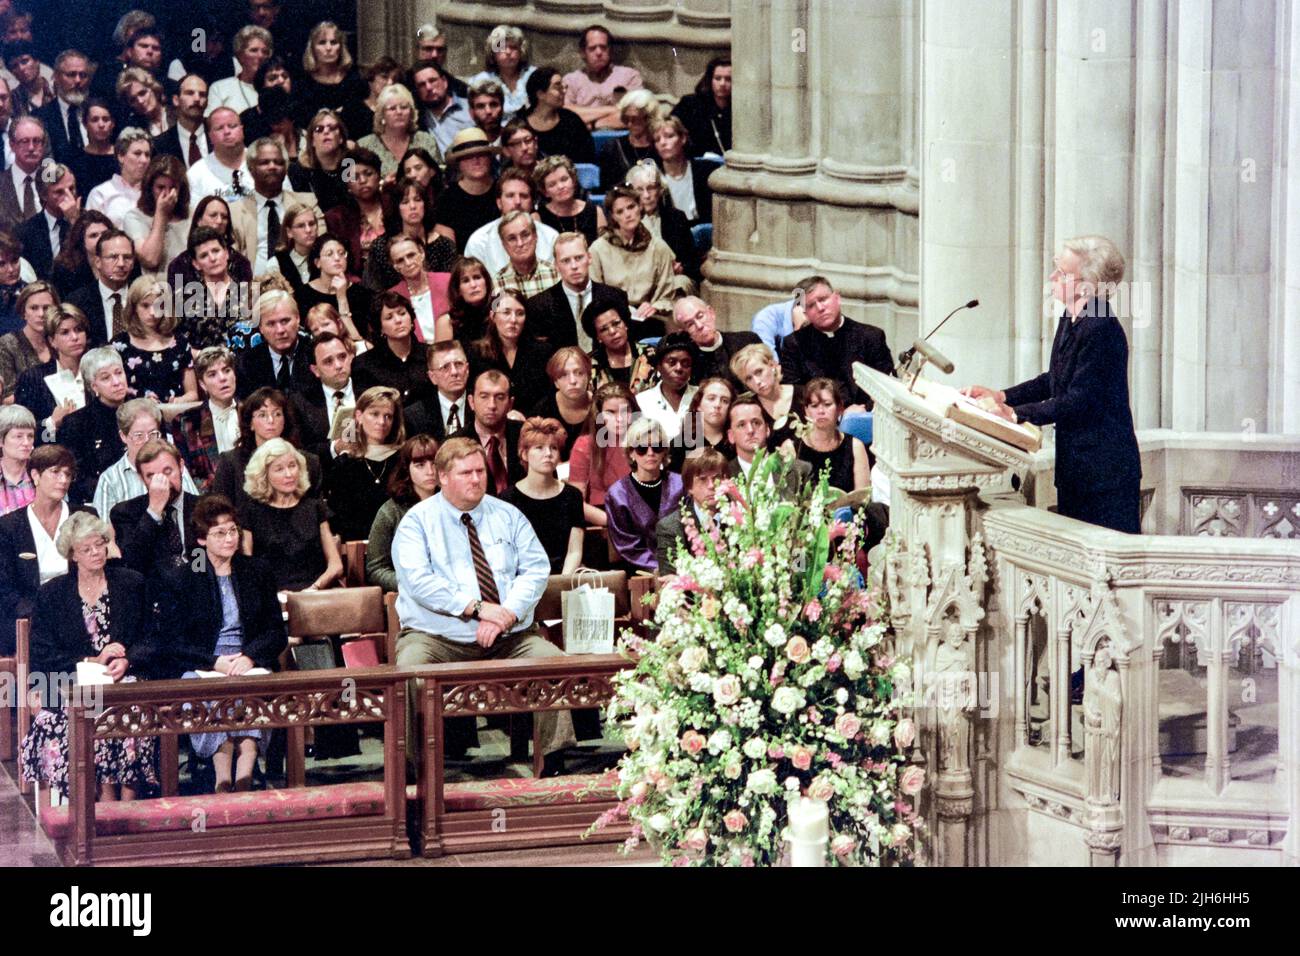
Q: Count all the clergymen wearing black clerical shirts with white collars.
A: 2